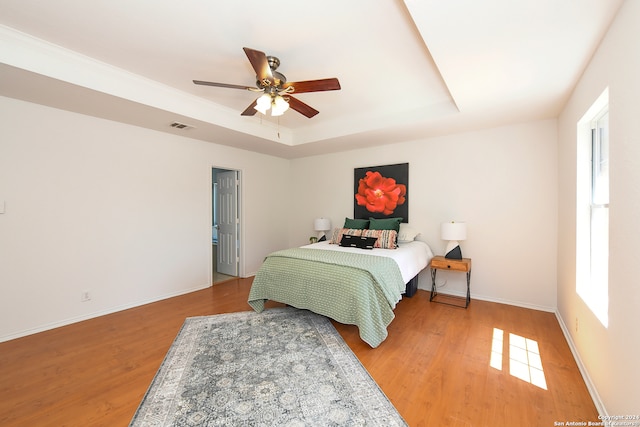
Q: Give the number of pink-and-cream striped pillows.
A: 2